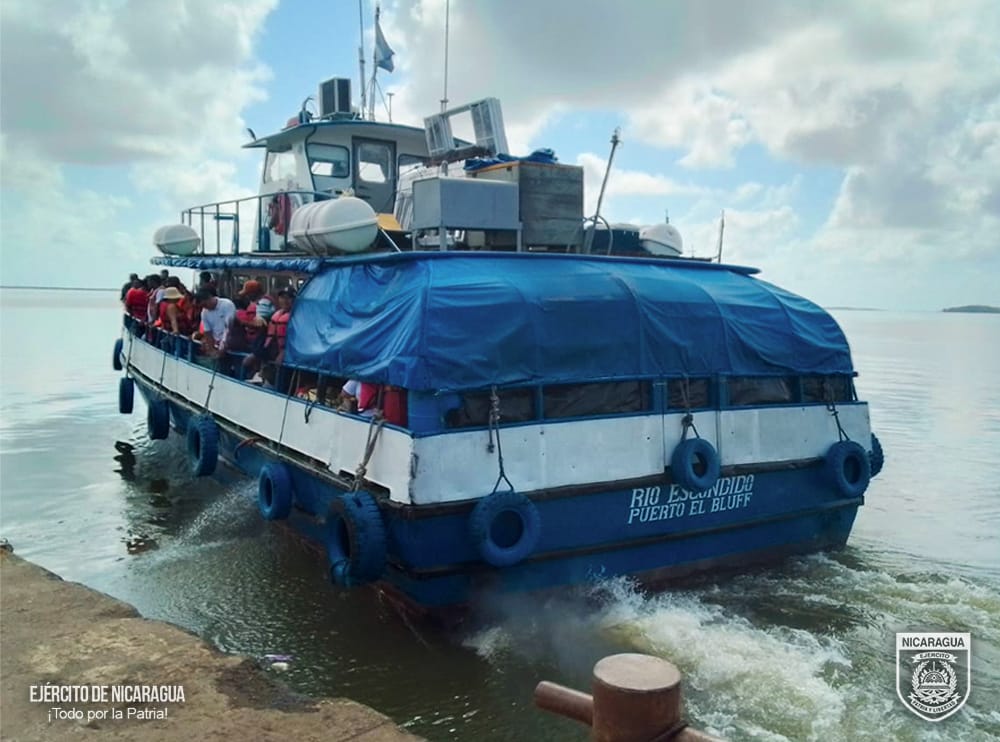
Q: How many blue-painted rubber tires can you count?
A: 10